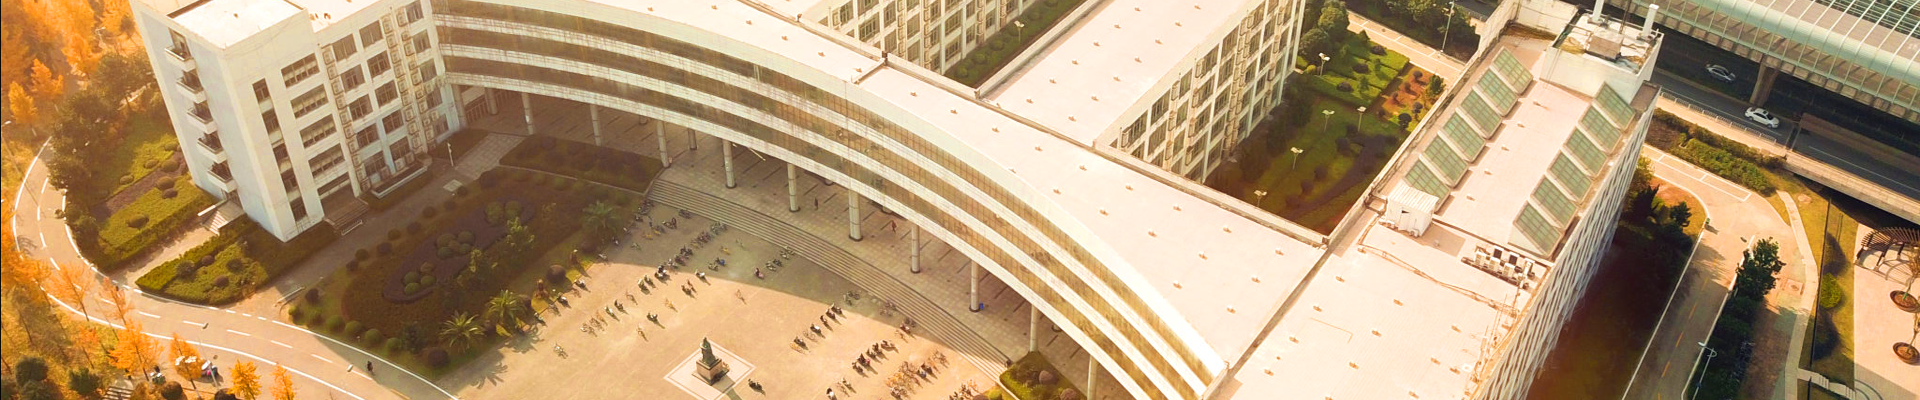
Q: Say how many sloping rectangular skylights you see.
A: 12